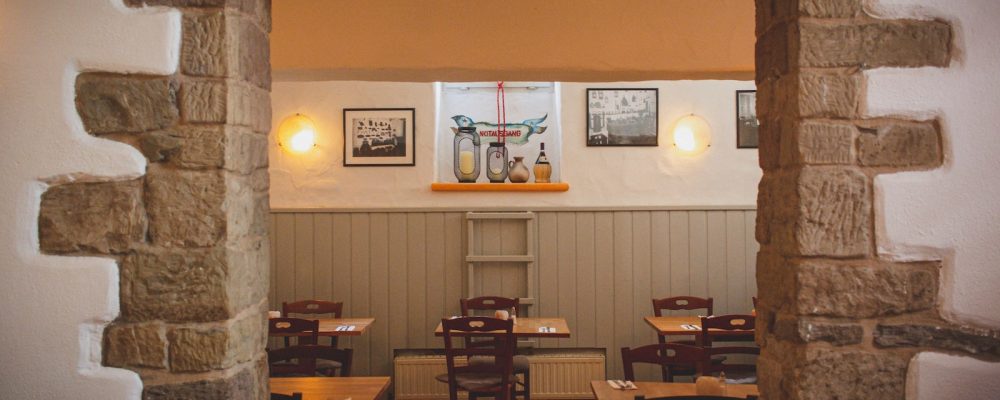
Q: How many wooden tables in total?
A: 5